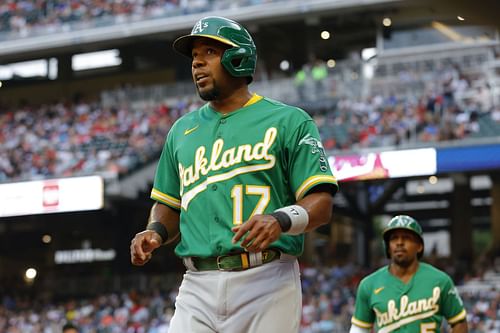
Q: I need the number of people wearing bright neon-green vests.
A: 2